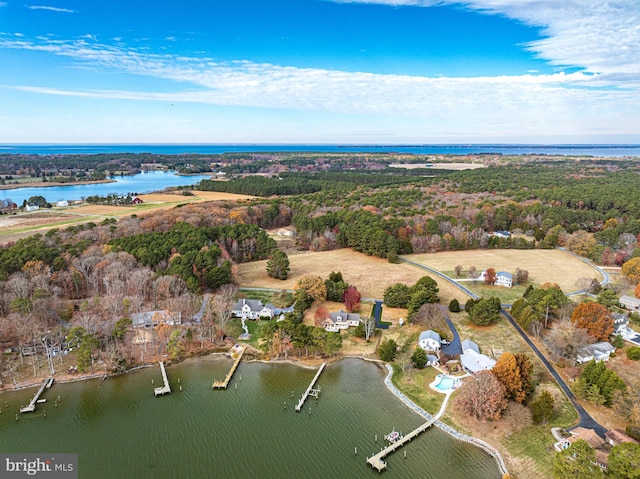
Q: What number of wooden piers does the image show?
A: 5